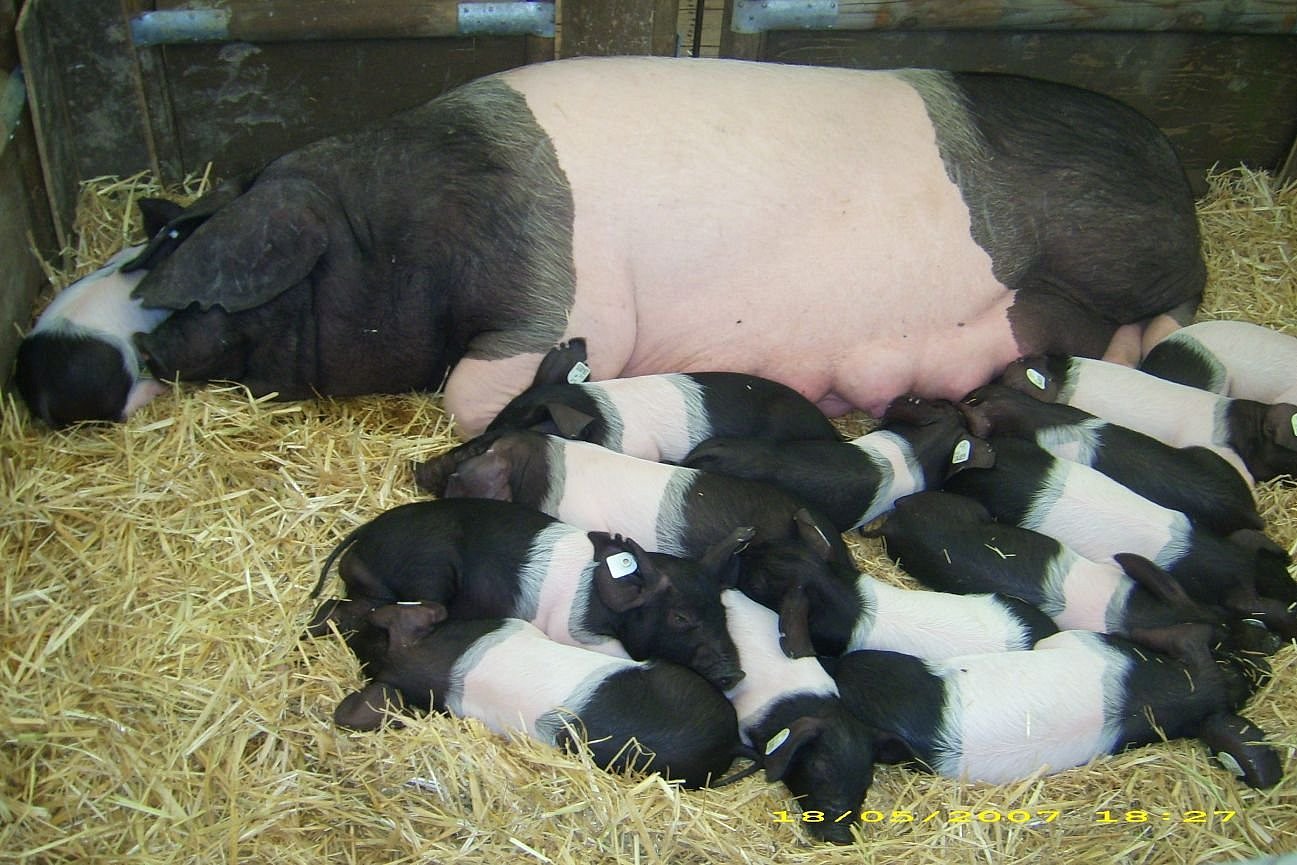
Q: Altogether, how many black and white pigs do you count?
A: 15